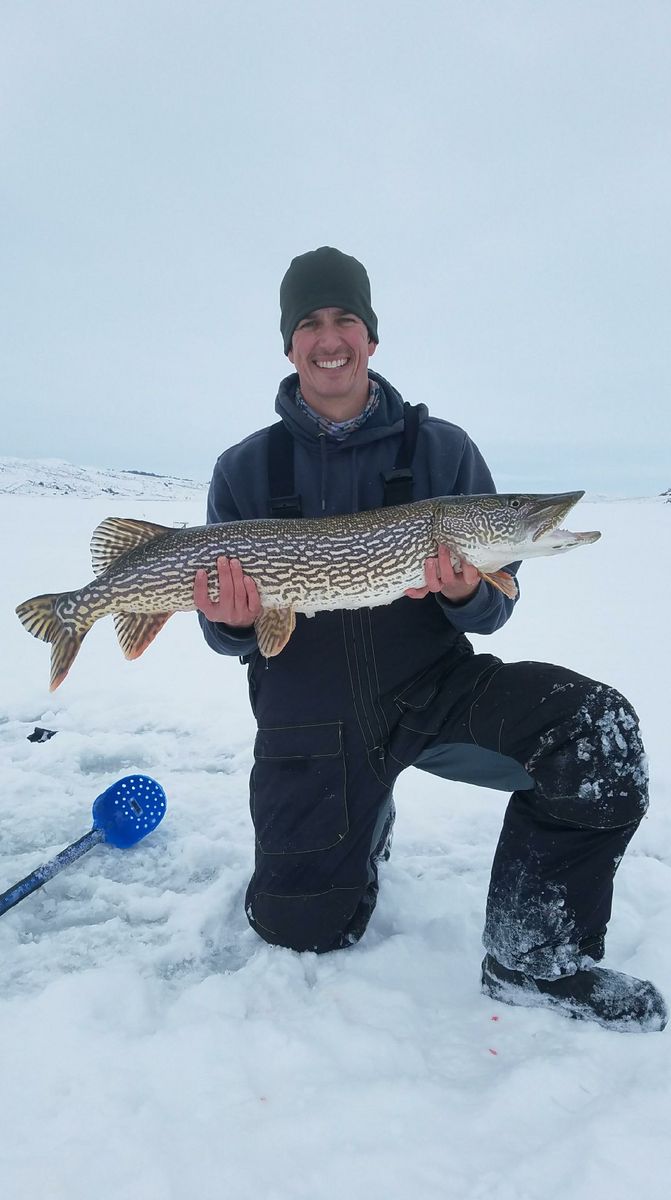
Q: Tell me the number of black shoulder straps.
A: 2